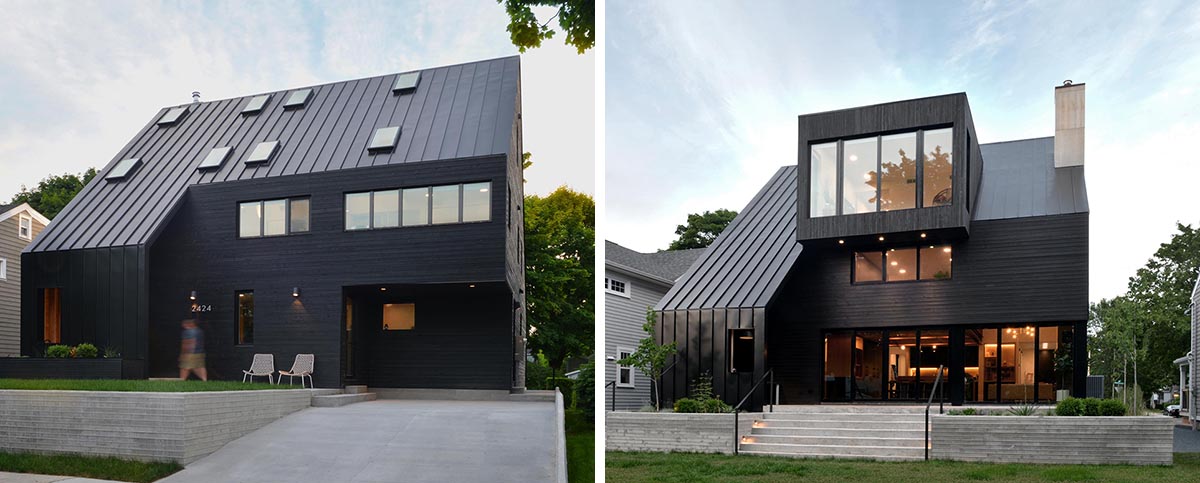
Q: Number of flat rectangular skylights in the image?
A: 8